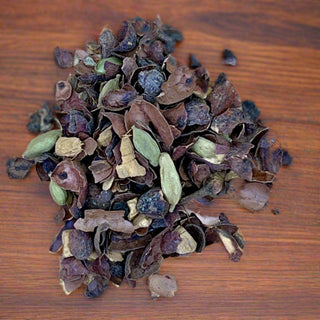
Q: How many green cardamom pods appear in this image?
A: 7